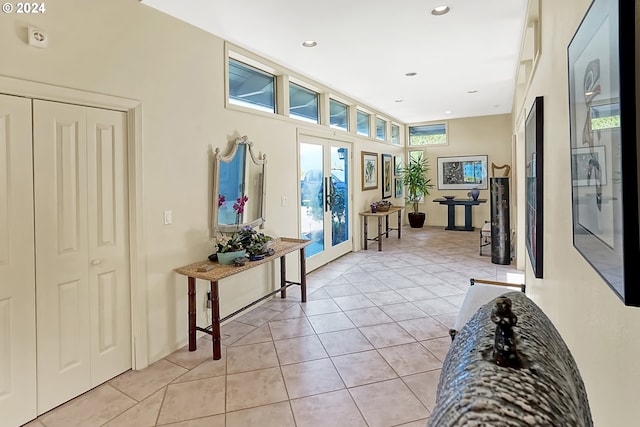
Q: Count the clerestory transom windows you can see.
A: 7